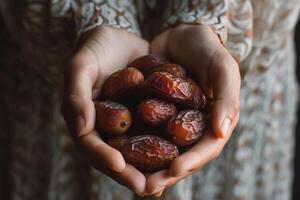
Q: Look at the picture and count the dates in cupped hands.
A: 8